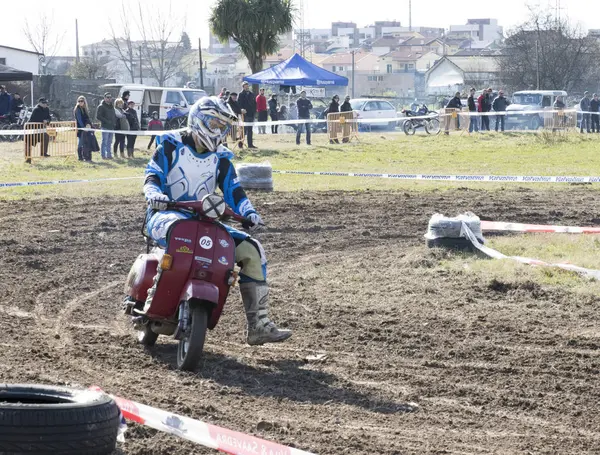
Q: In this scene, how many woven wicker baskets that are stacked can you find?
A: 0